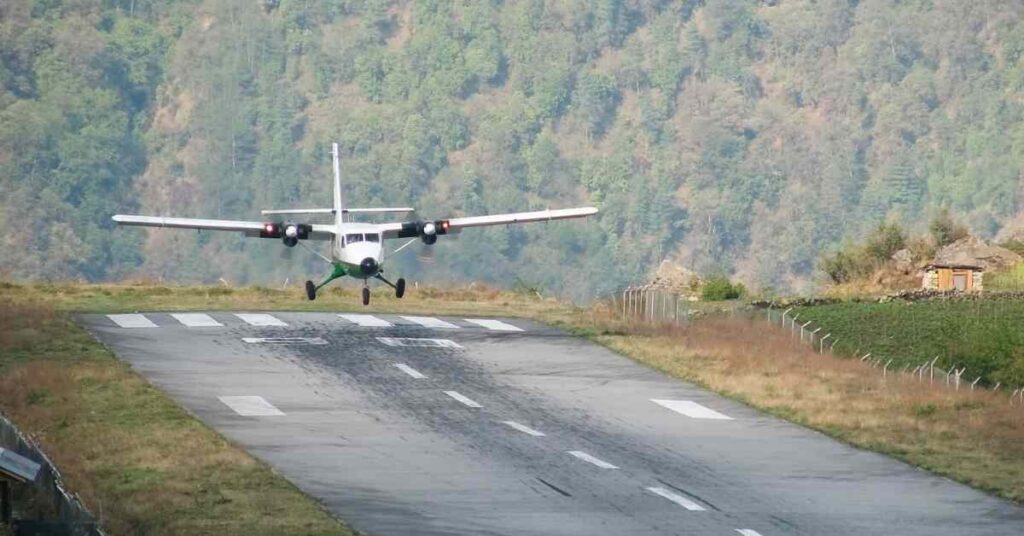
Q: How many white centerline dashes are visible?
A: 6